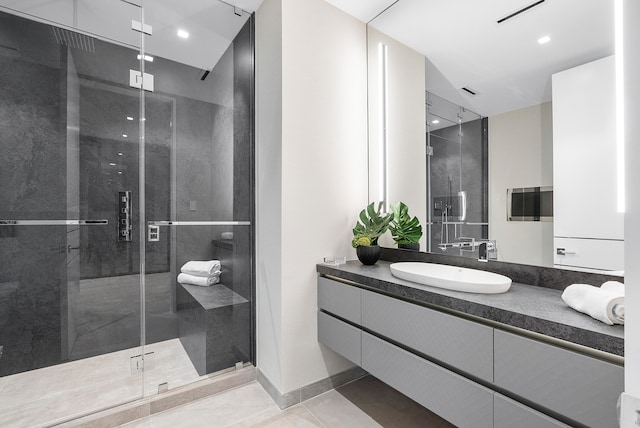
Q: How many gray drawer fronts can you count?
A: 6